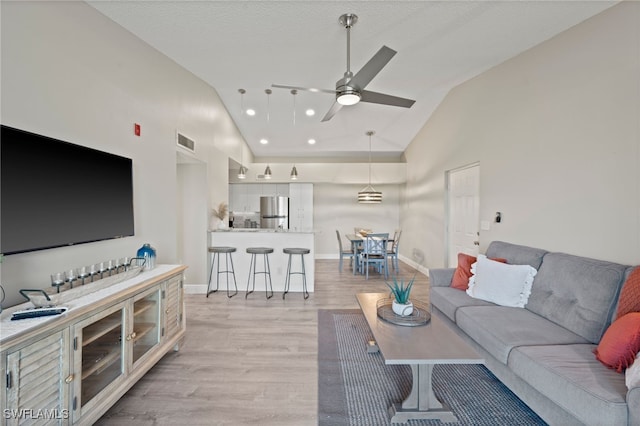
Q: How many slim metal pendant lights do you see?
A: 3